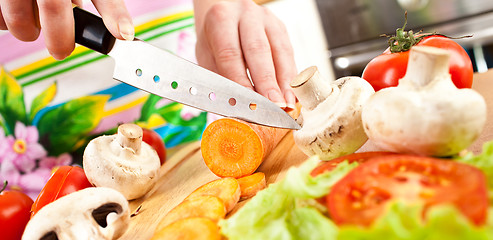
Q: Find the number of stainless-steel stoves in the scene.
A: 1